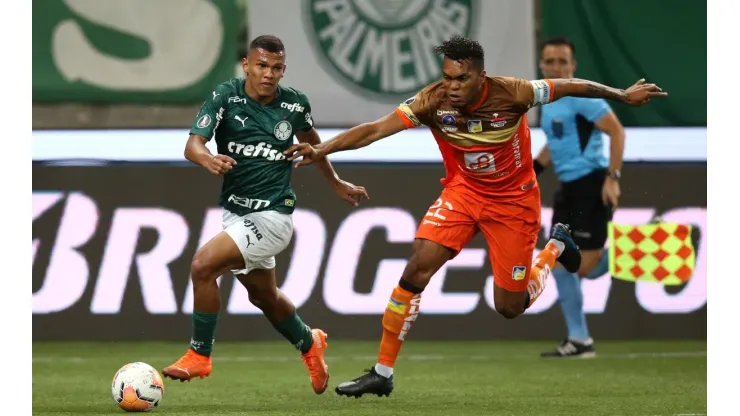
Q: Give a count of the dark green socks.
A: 2